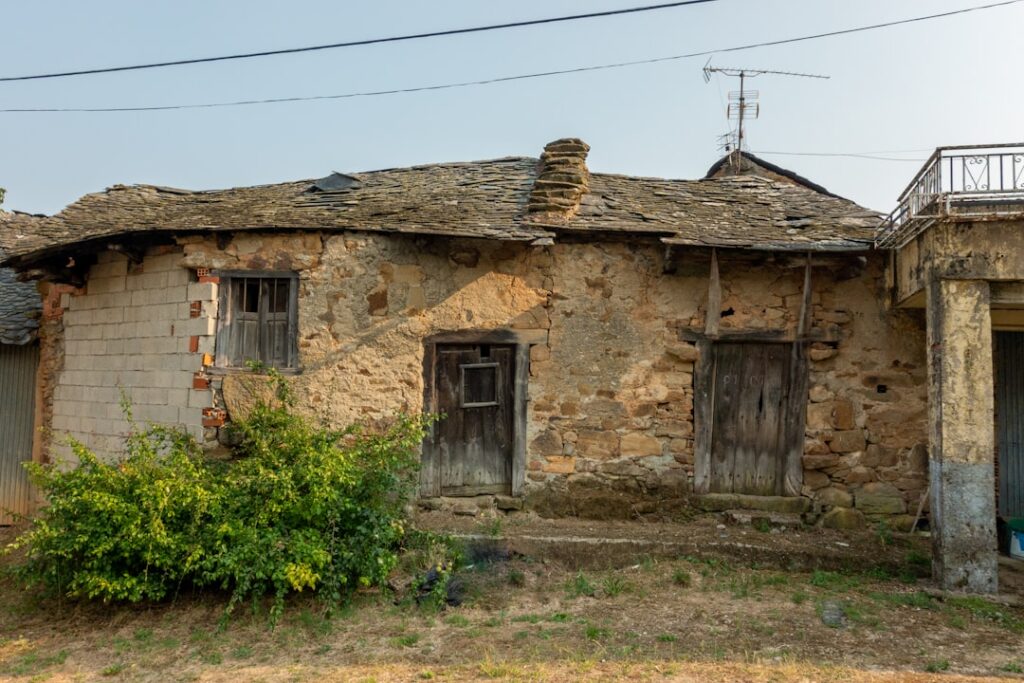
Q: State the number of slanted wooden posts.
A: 2